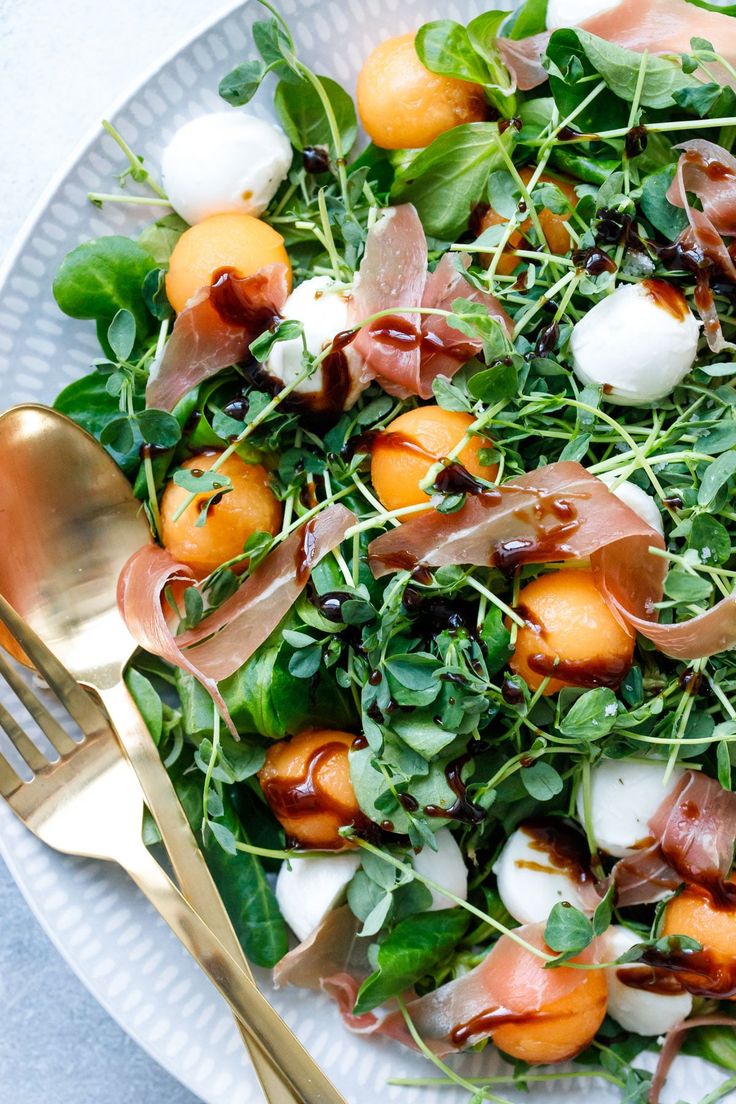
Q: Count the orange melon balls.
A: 9